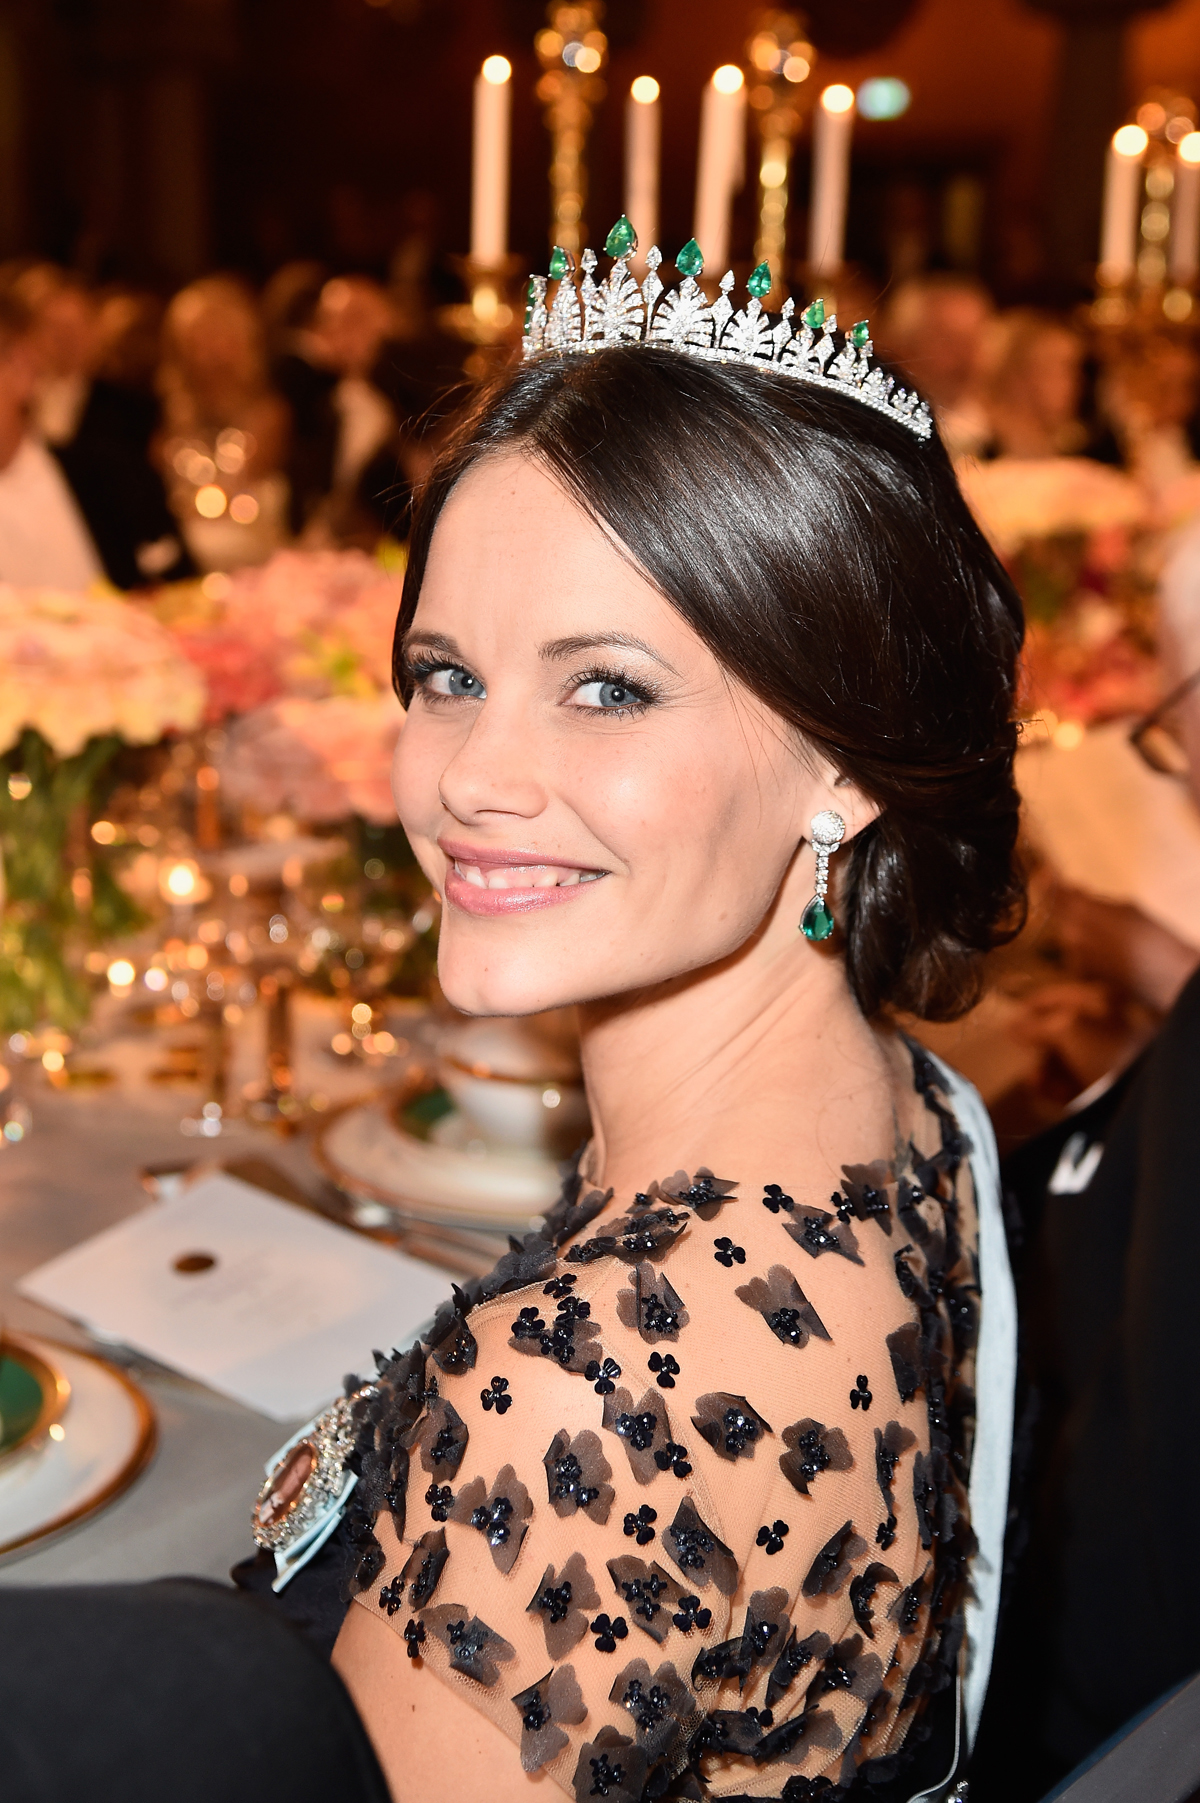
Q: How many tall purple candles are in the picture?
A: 0